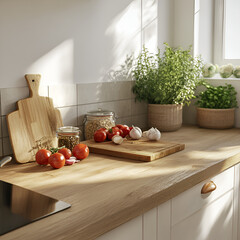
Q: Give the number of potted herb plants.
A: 2